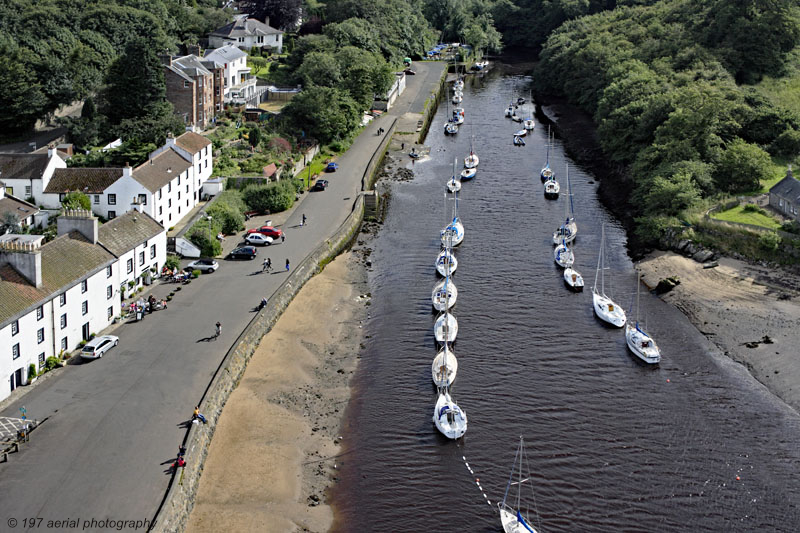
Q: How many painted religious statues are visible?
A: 0